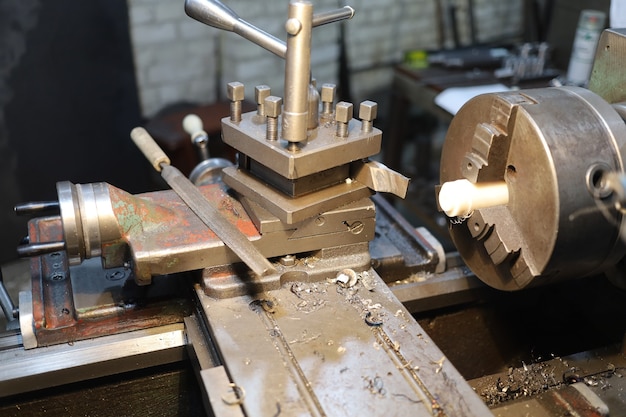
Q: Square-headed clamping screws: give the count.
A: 6